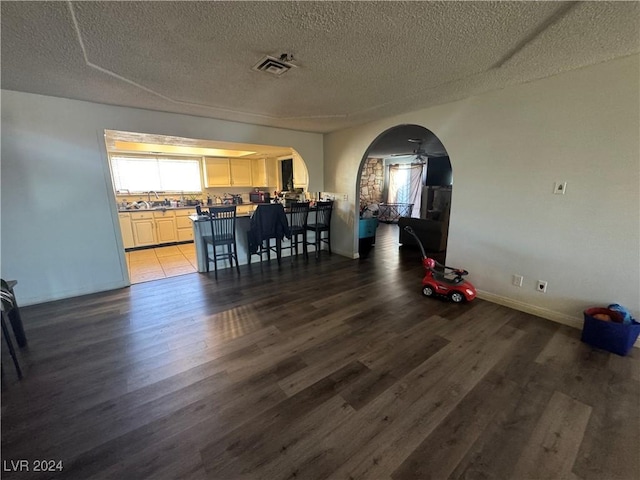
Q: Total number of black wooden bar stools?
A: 4